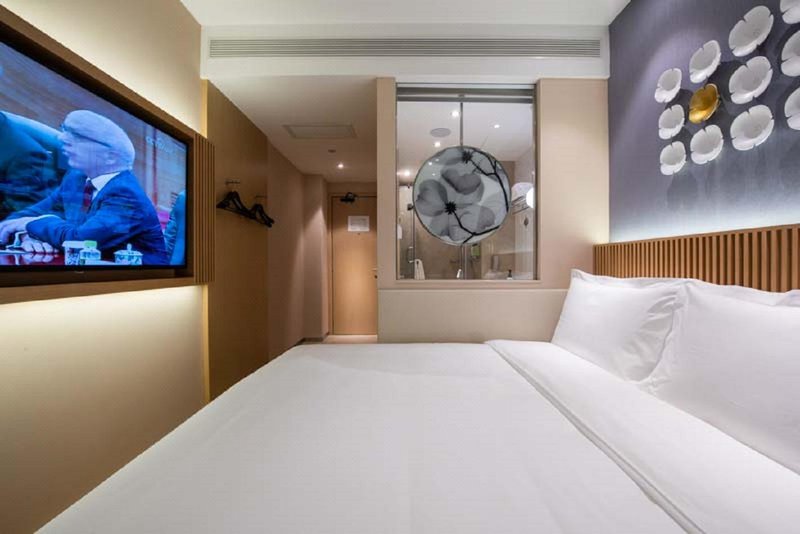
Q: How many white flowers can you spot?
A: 11